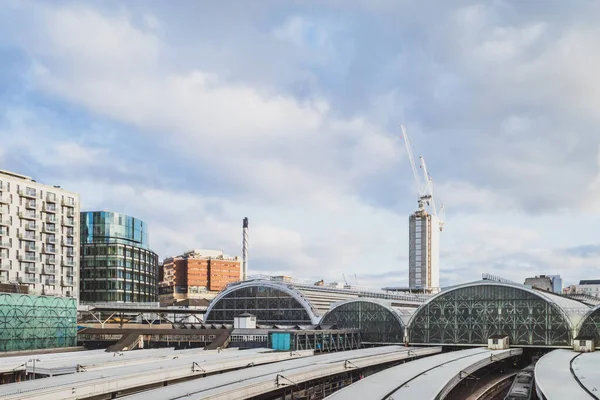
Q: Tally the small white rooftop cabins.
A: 3